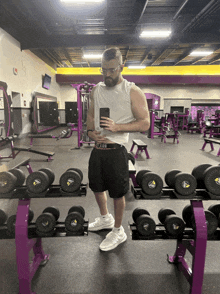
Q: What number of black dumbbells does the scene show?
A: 14